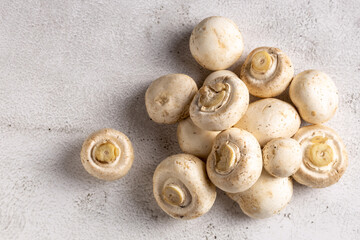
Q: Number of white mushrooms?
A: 13